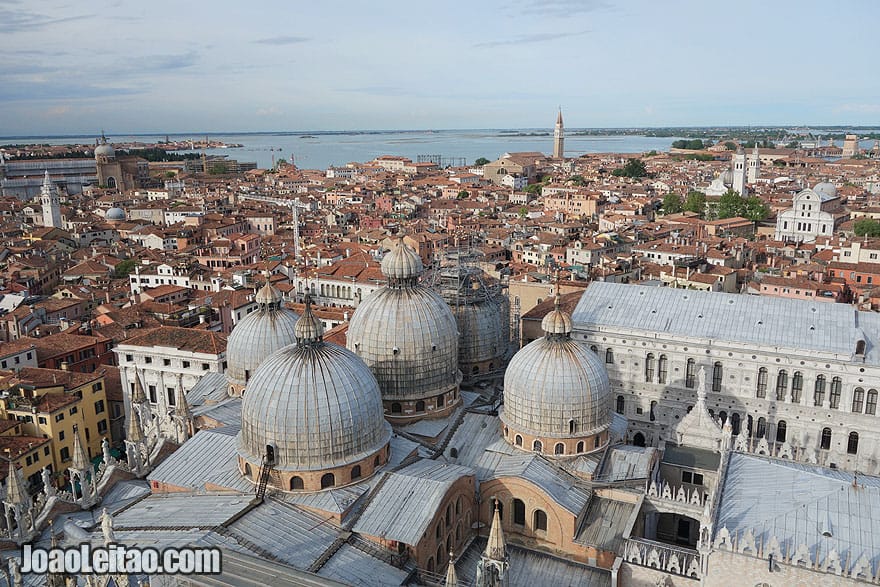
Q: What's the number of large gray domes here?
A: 5